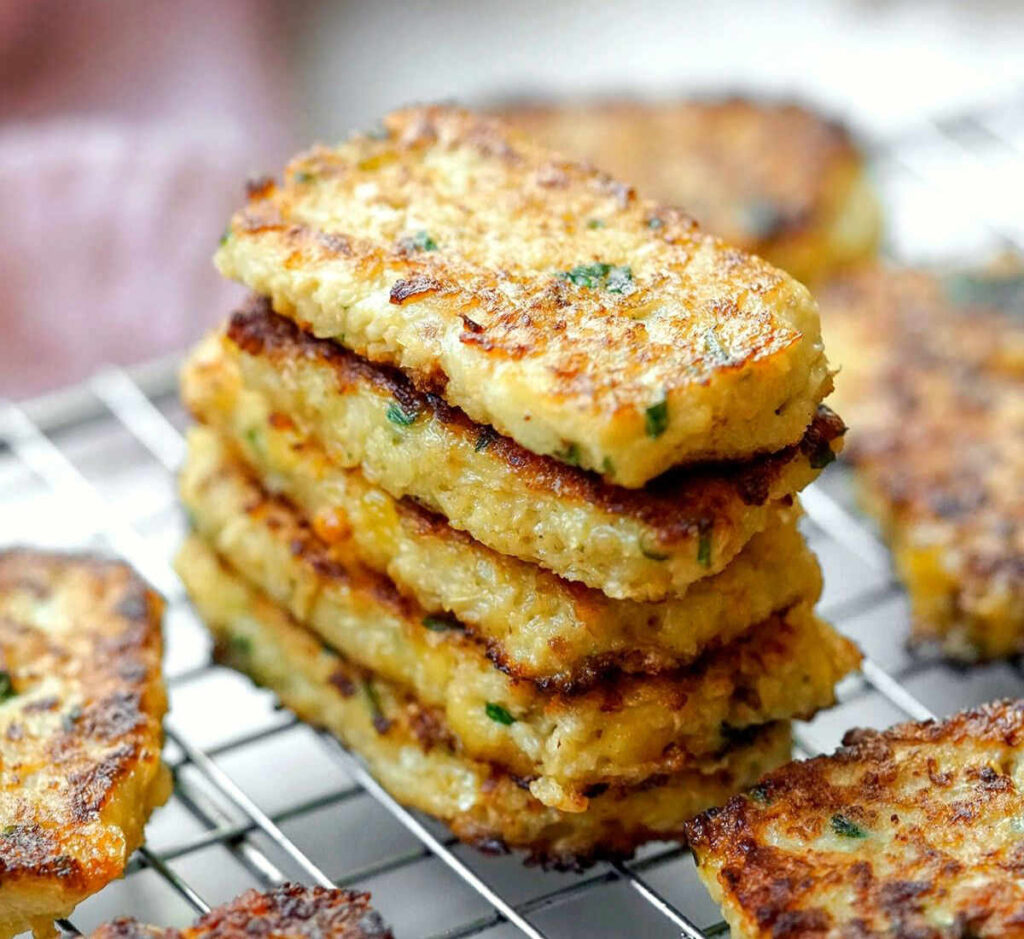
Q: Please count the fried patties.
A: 10